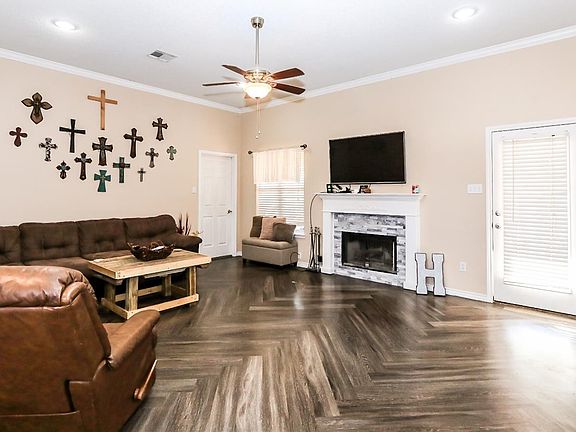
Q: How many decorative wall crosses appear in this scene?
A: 15